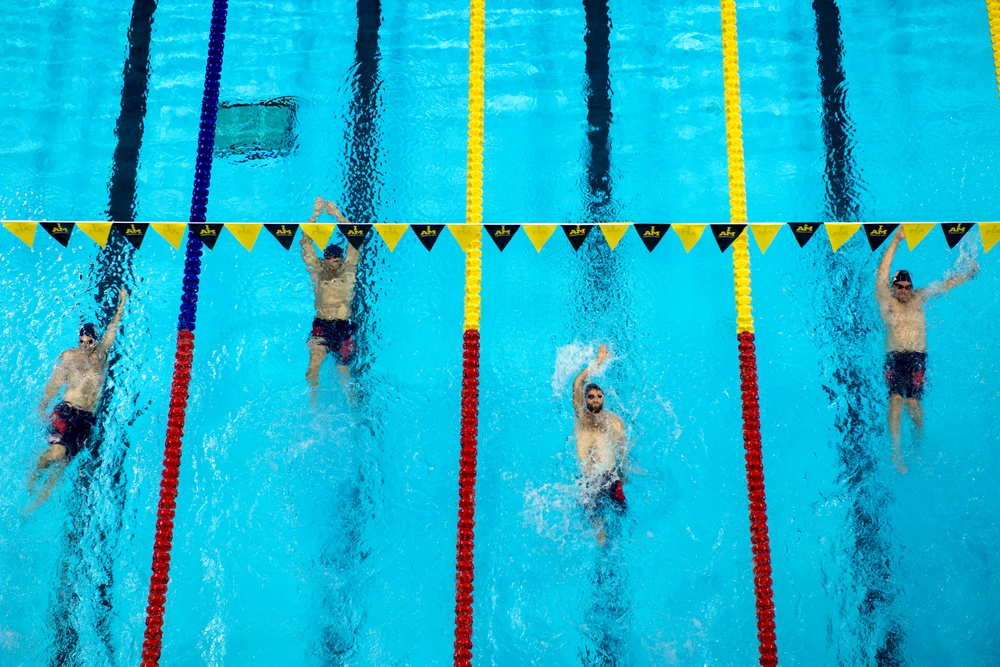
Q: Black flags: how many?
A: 13